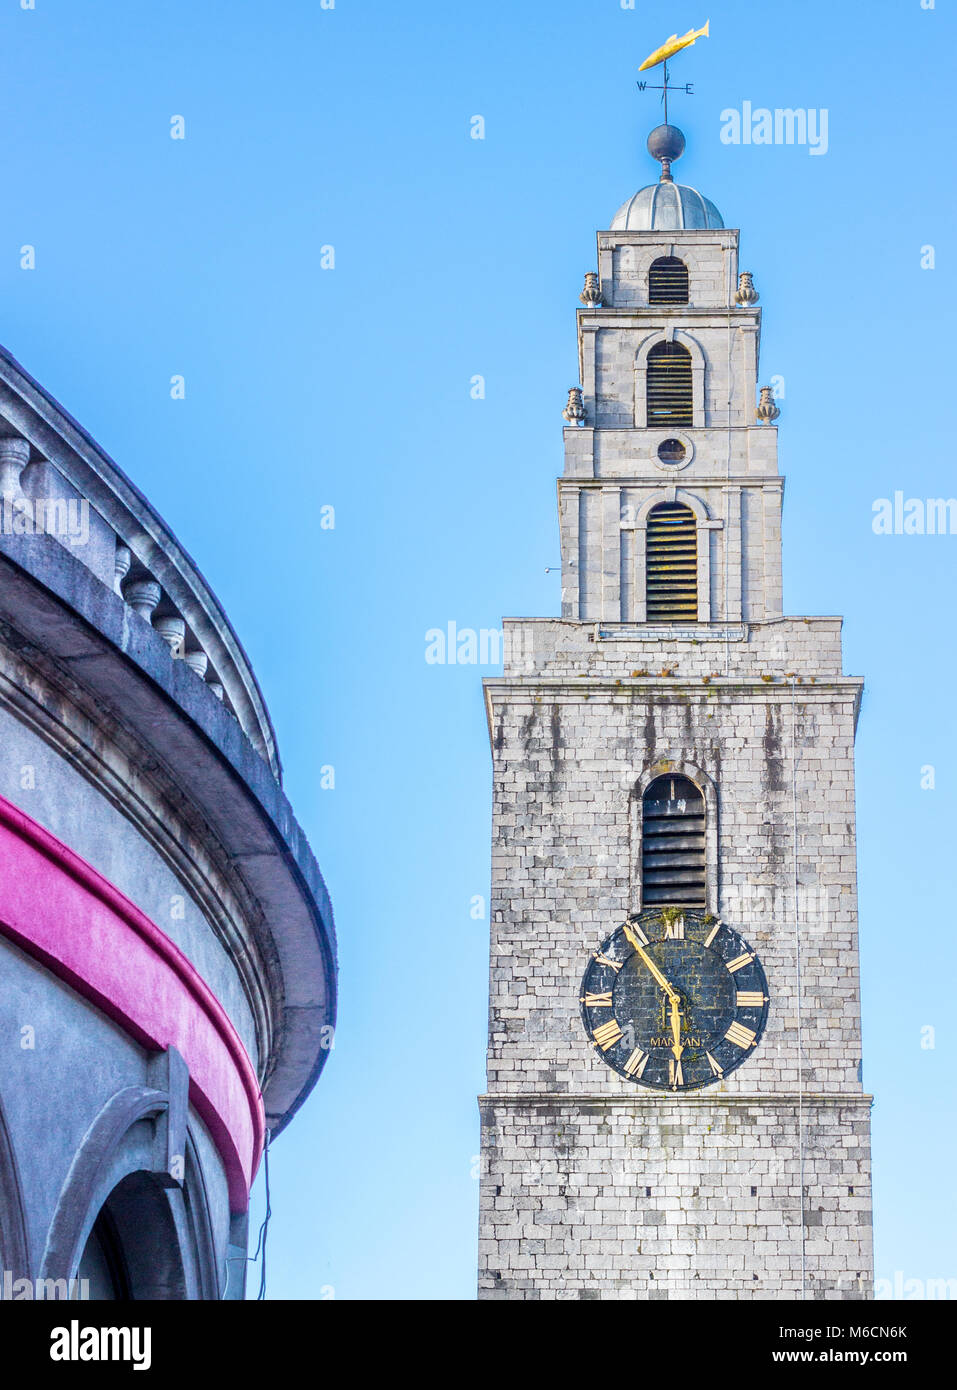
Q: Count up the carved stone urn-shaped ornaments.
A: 4